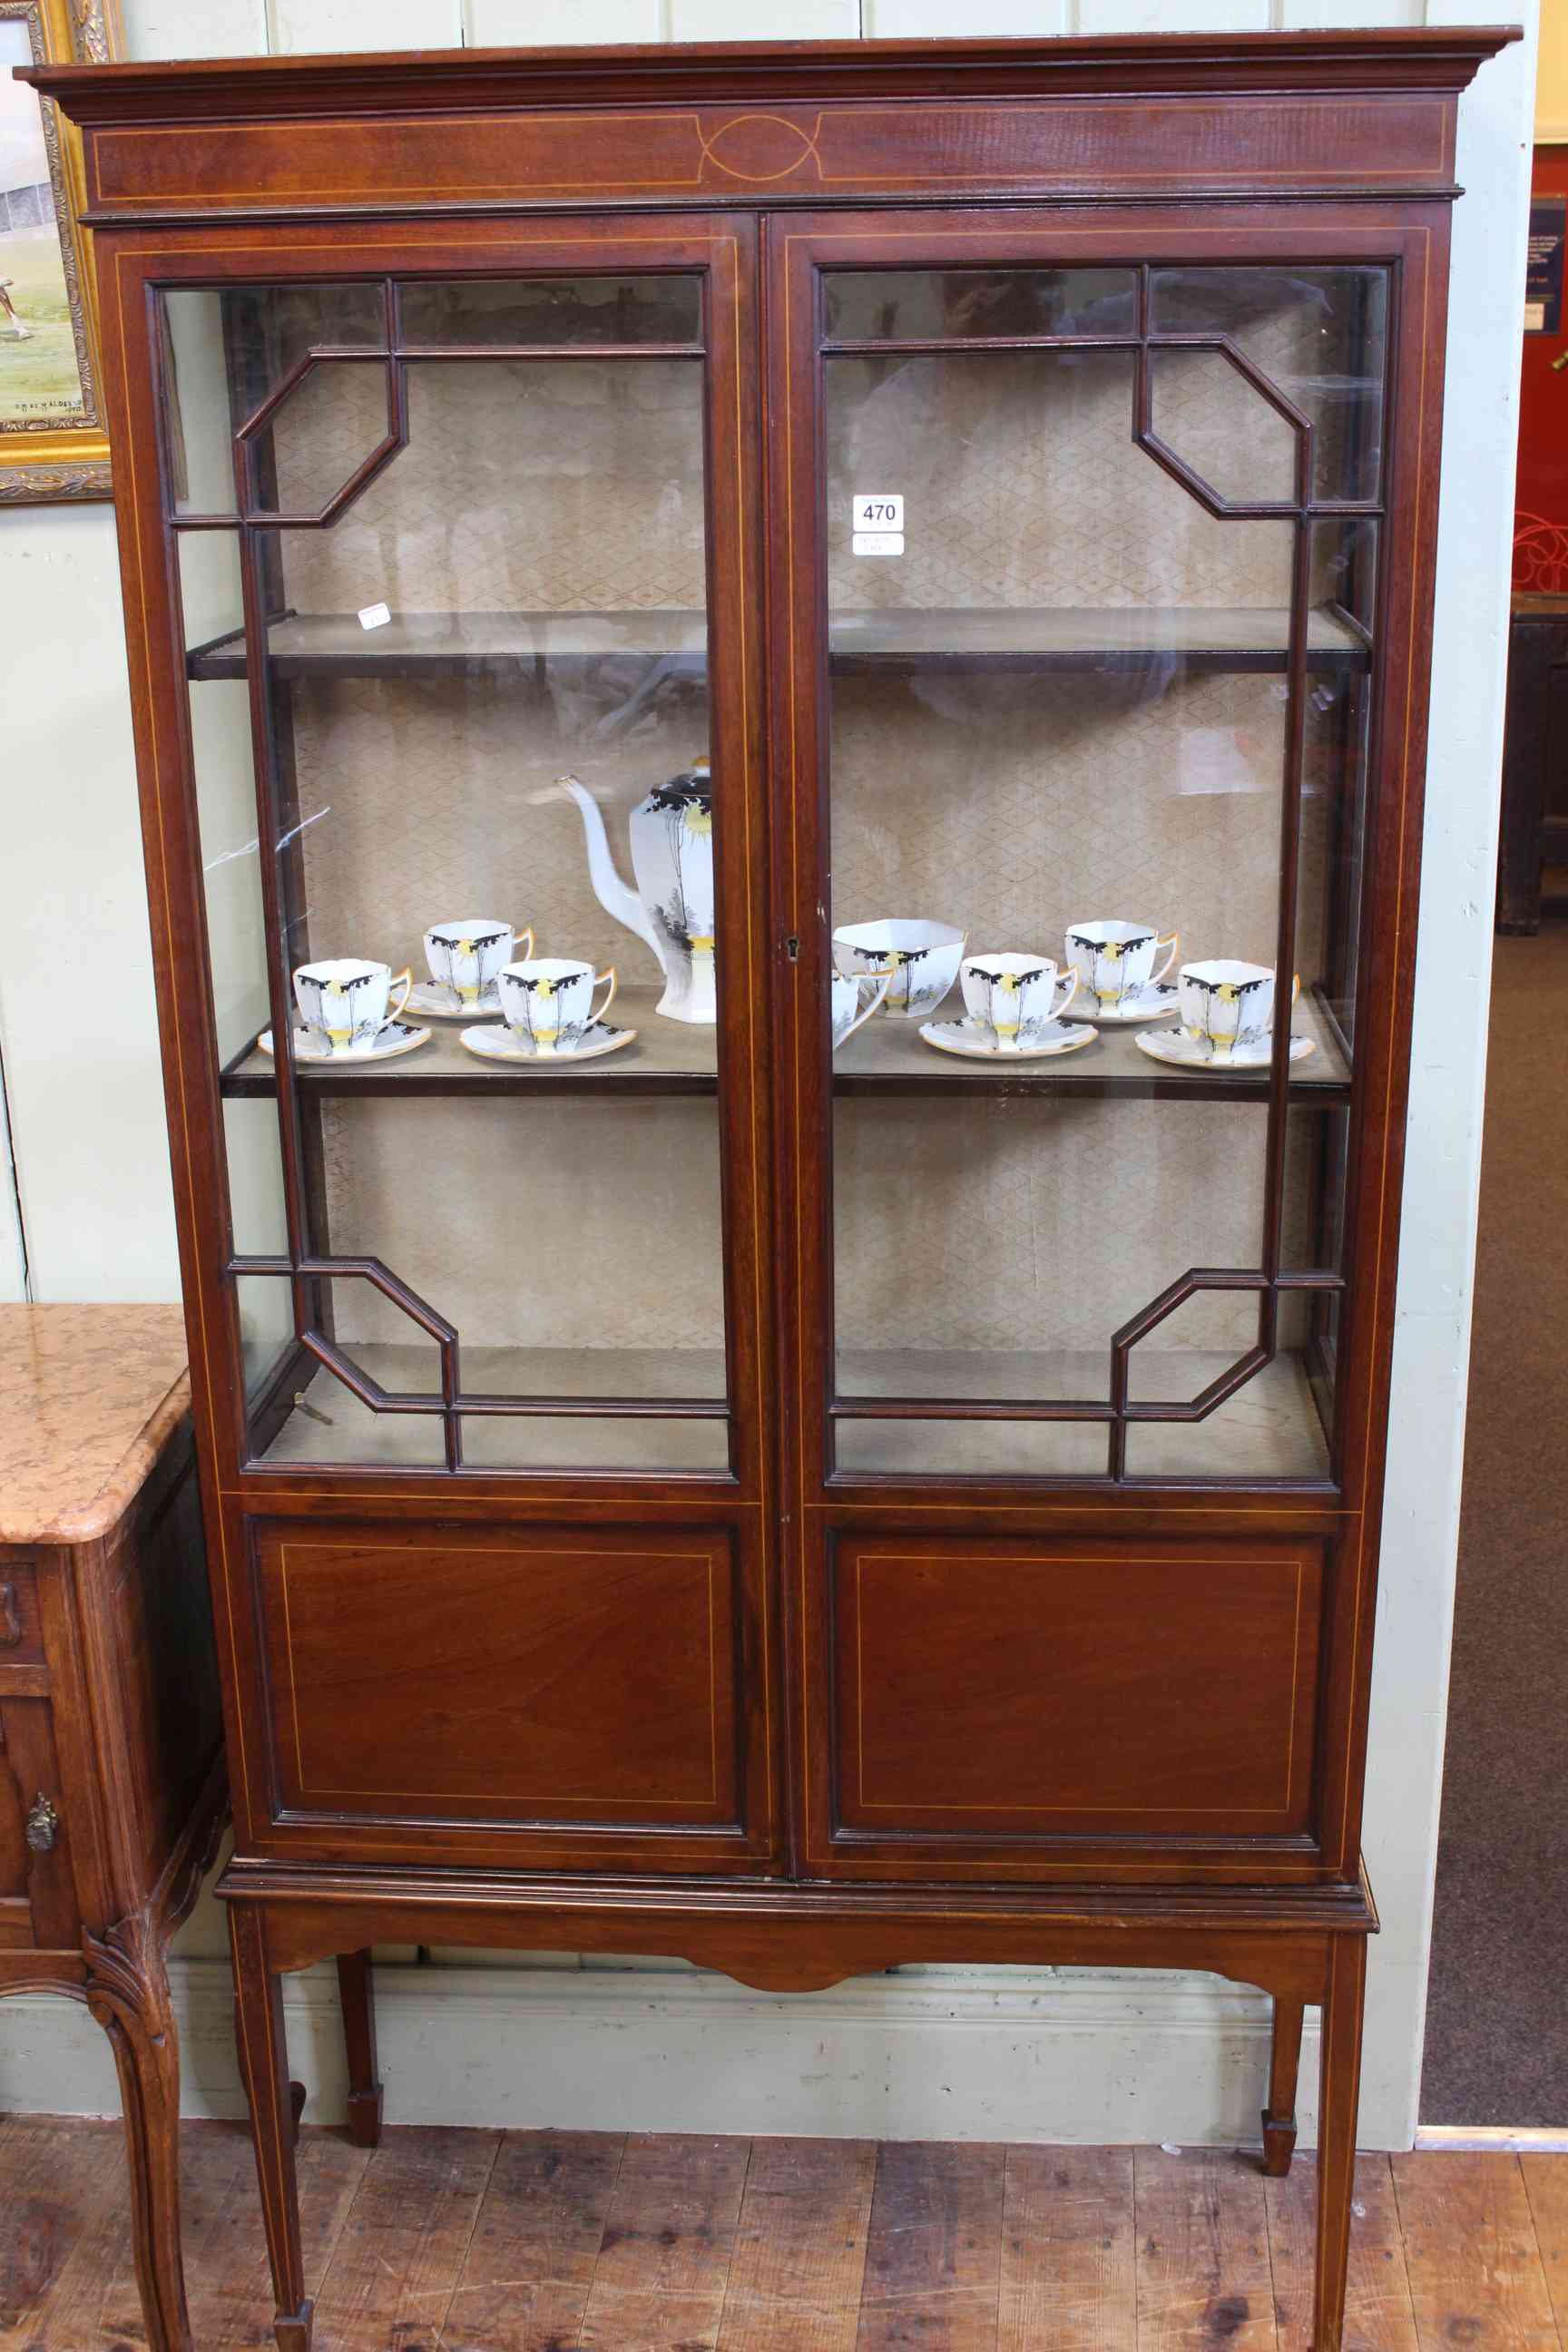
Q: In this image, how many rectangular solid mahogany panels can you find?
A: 2